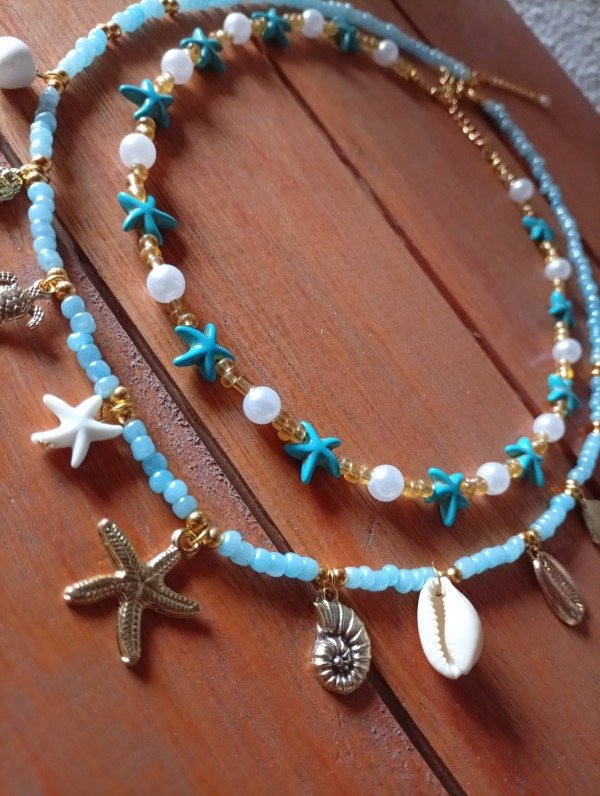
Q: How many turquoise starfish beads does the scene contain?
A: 12